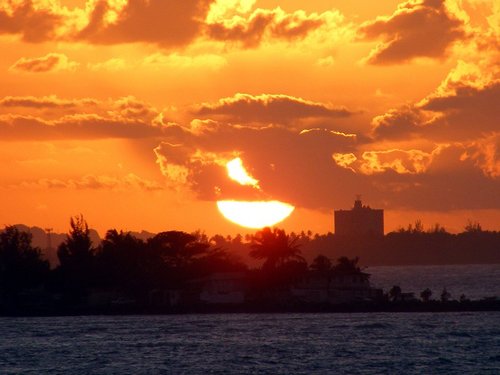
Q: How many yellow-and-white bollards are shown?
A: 0